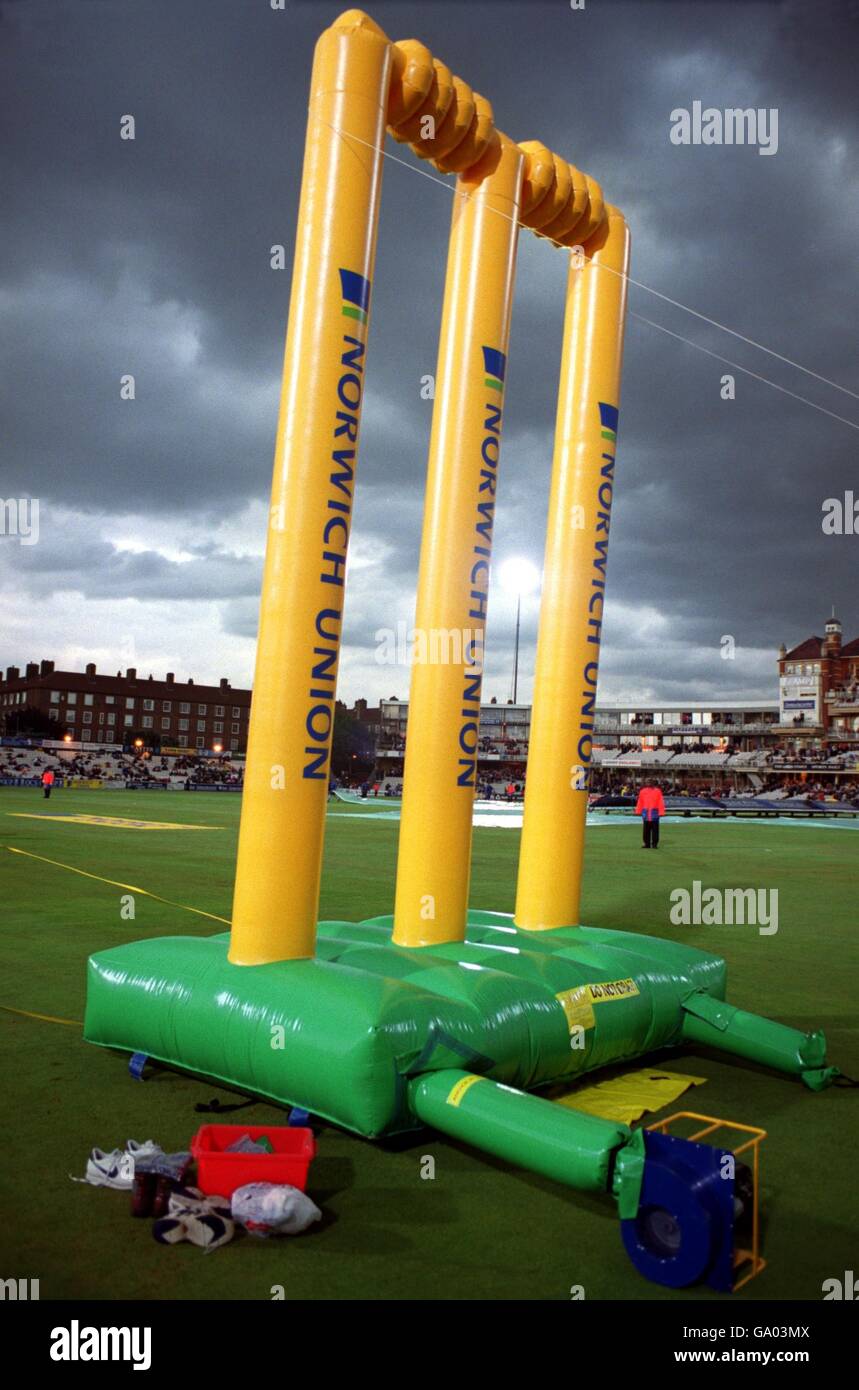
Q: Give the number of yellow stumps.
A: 3